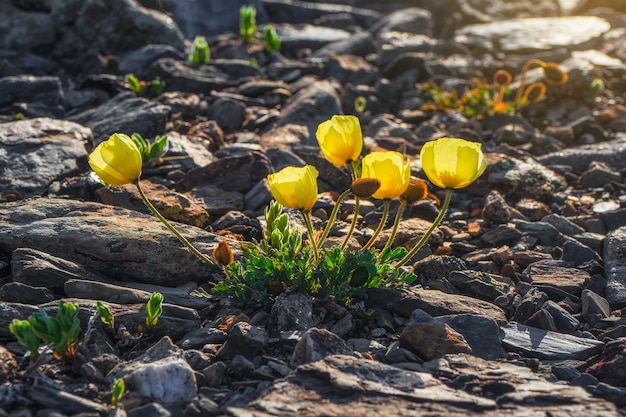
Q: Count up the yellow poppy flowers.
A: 5